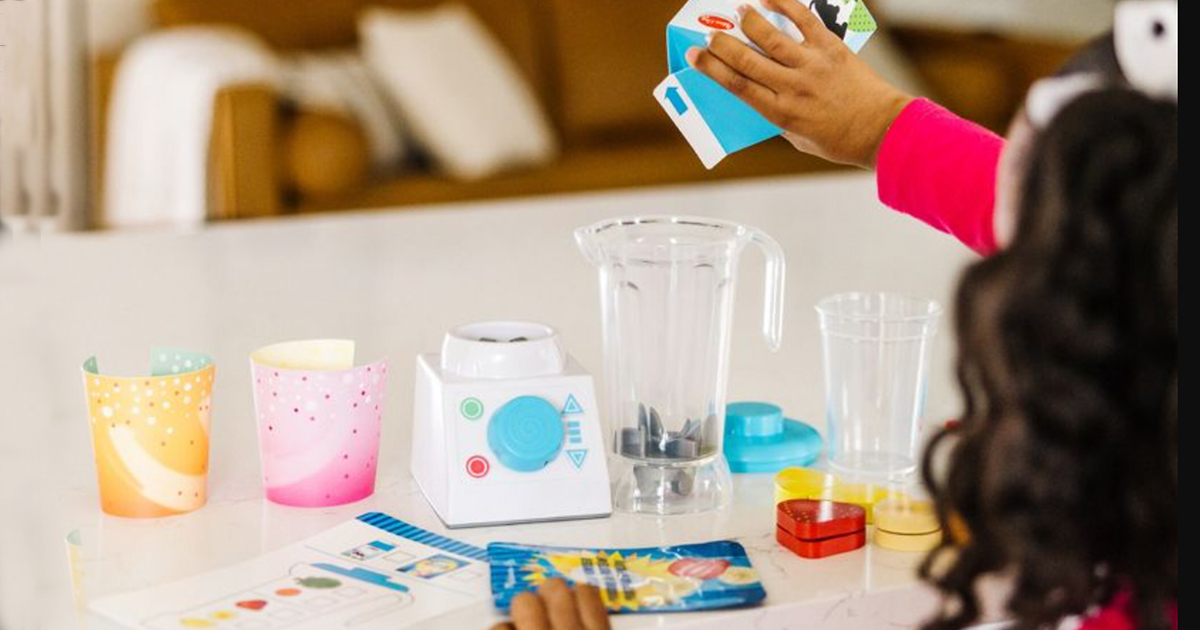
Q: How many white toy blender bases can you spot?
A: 1